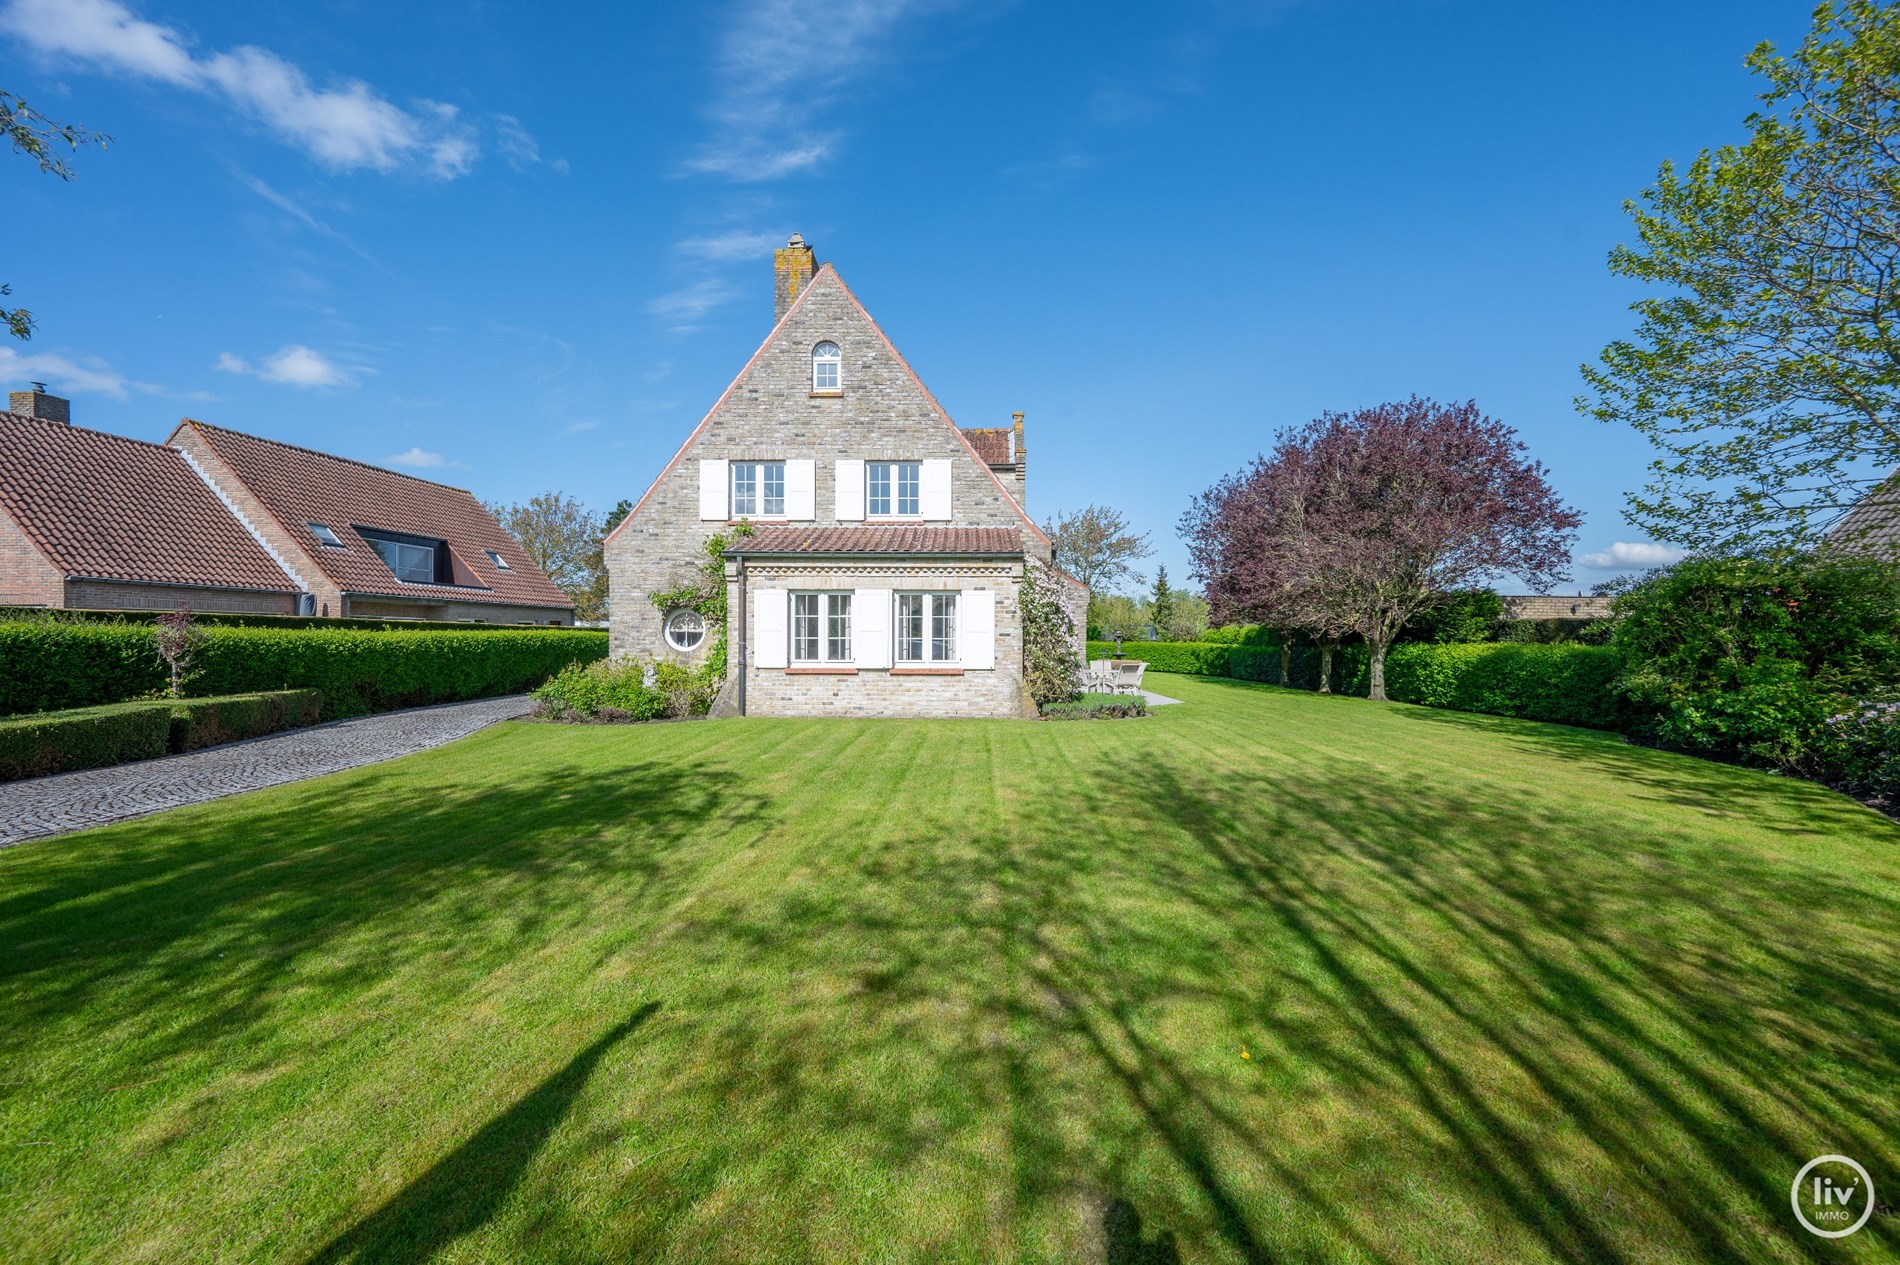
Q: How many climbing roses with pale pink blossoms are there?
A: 1